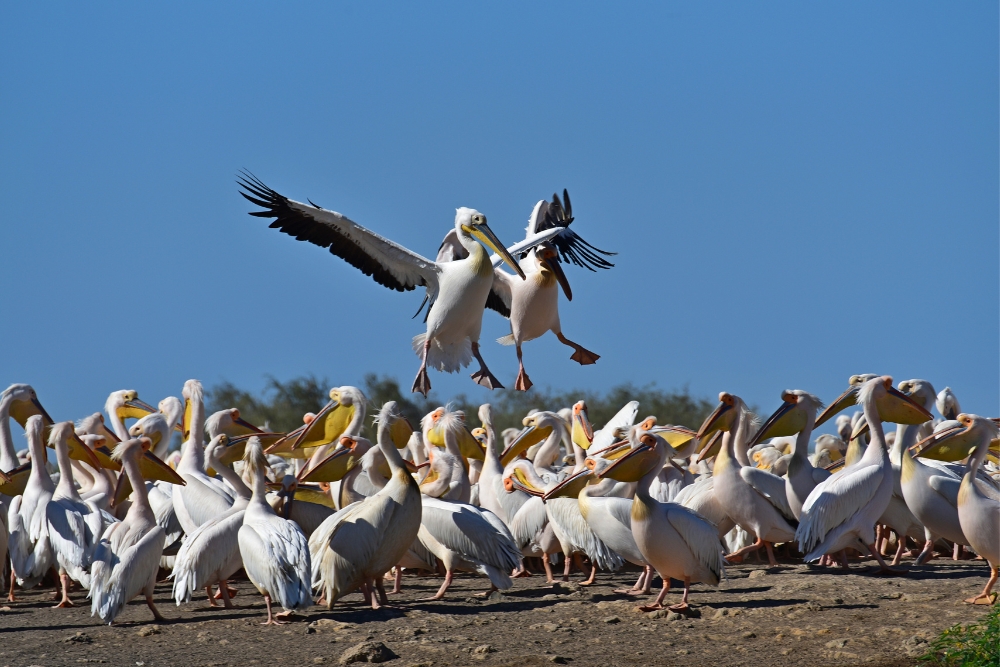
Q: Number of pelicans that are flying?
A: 2